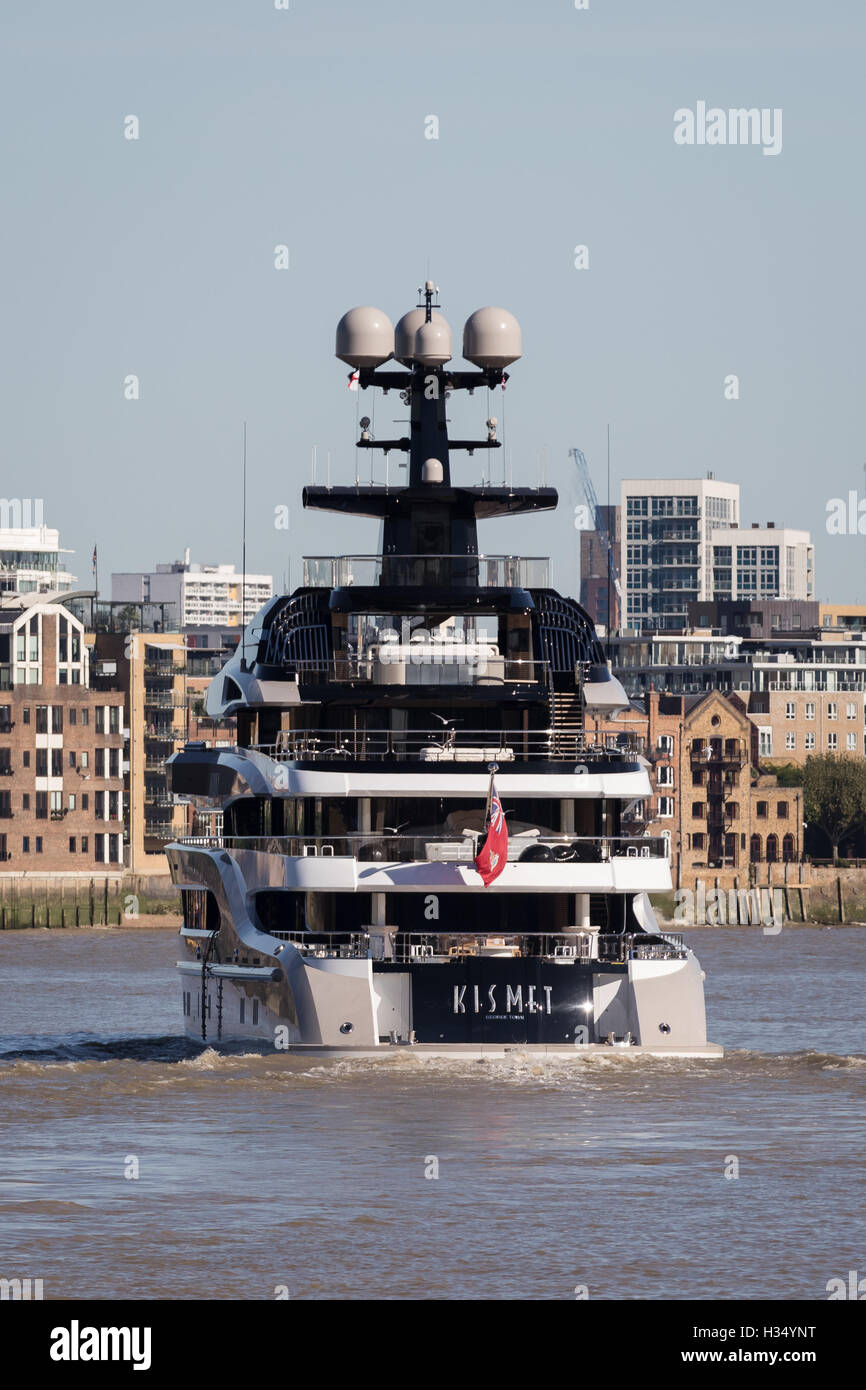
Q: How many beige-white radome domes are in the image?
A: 5